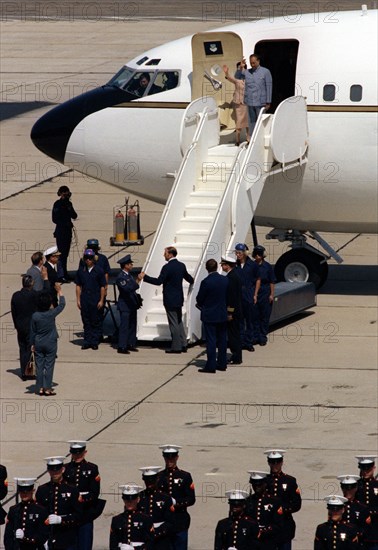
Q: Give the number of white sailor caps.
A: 14